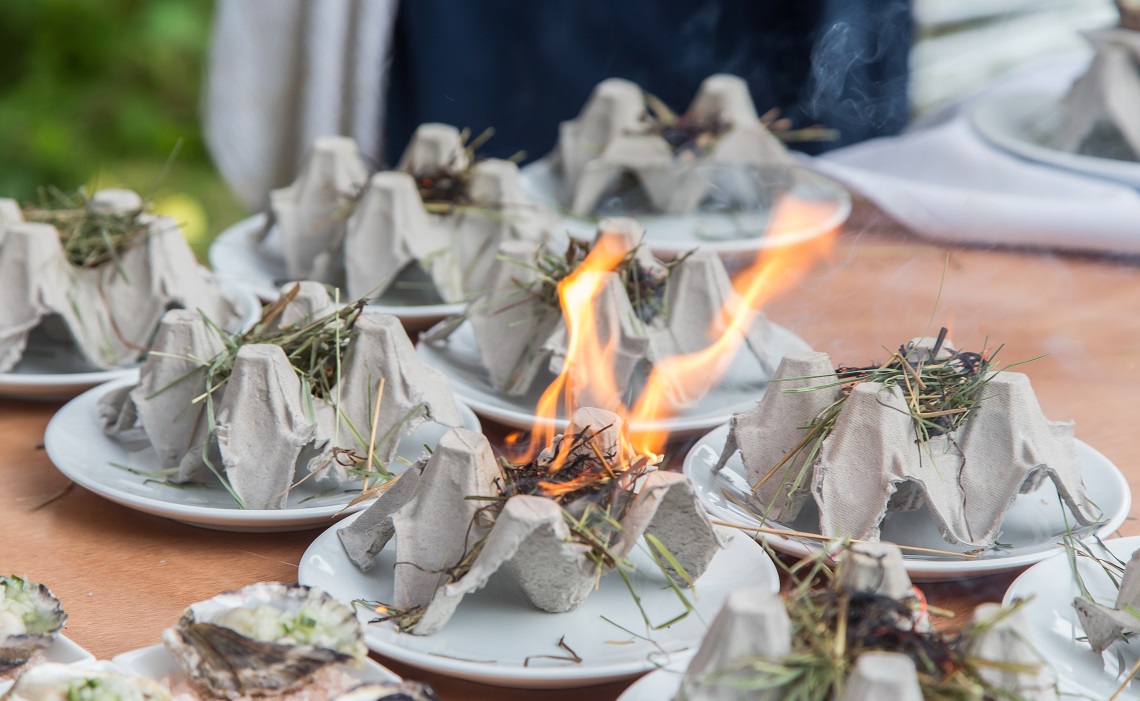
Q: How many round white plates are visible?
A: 10